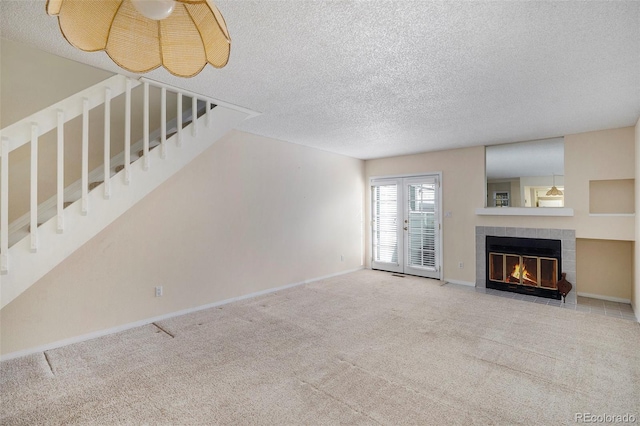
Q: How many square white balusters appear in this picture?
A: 11